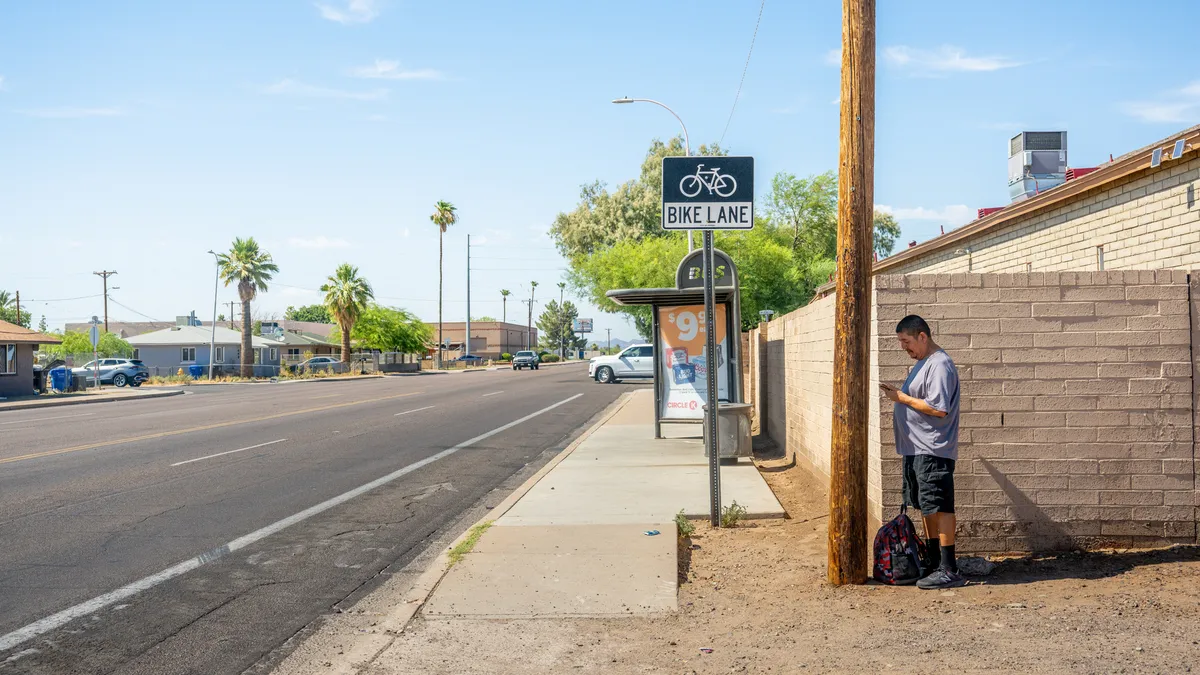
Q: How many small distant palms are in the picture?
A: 3